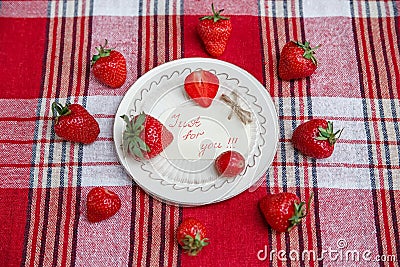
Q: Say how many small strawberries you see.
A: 11